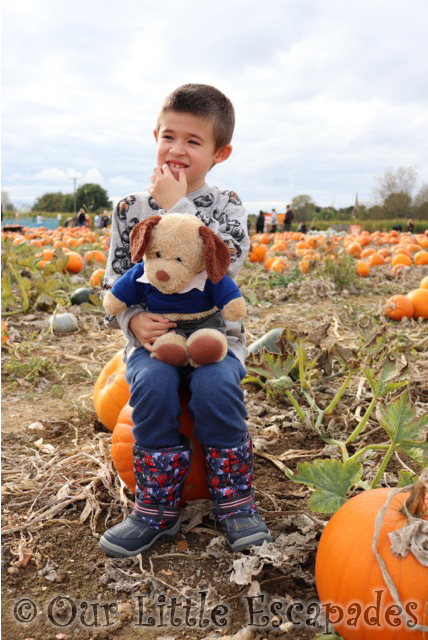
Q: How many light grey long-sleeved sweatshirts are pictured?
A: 1